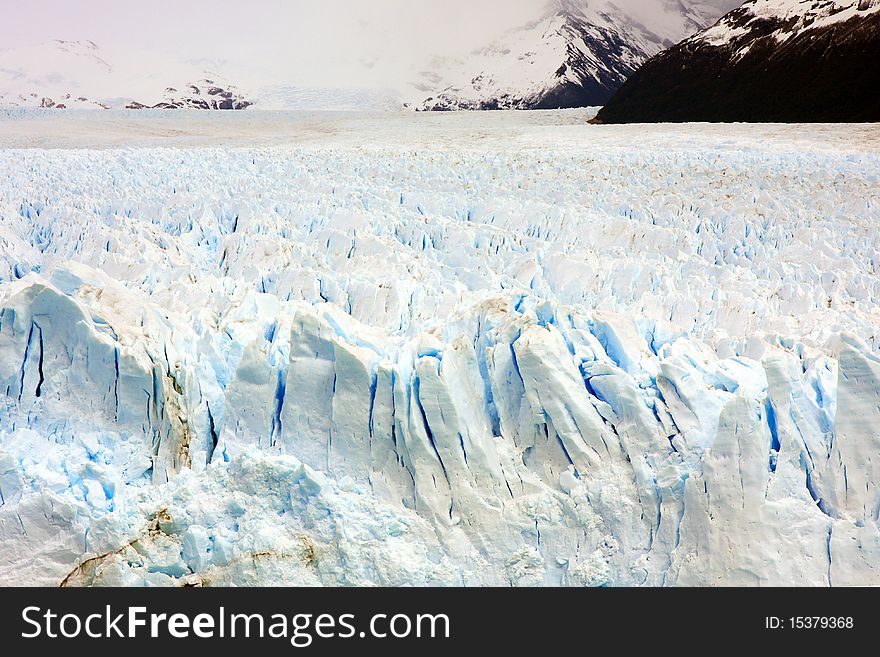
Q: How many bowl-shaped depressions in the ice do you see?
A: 0